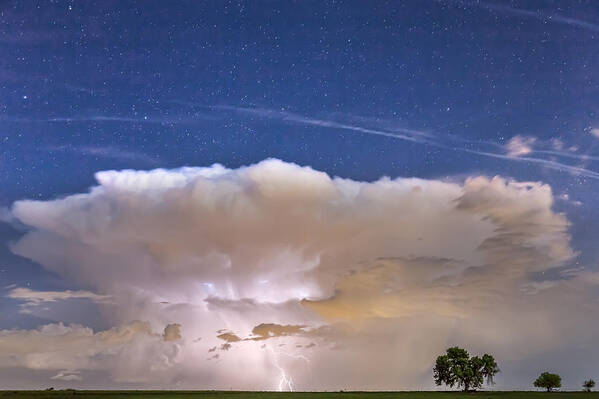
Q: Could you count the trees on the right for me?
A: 3